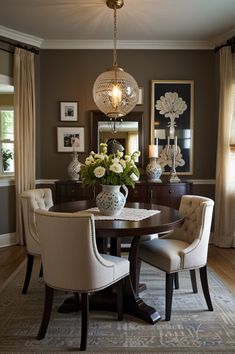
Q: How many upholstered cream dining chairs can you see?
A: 3